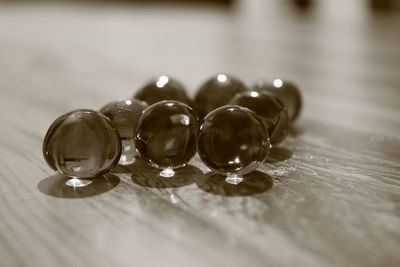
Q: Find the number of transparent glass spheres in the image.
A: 8